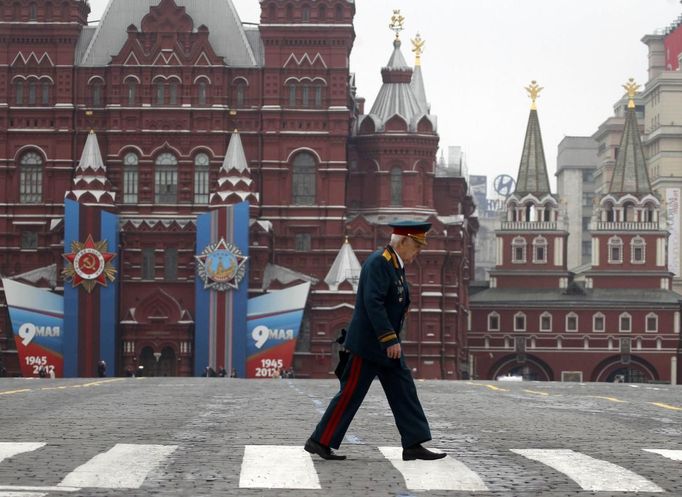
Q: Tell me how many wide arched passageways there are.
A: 2